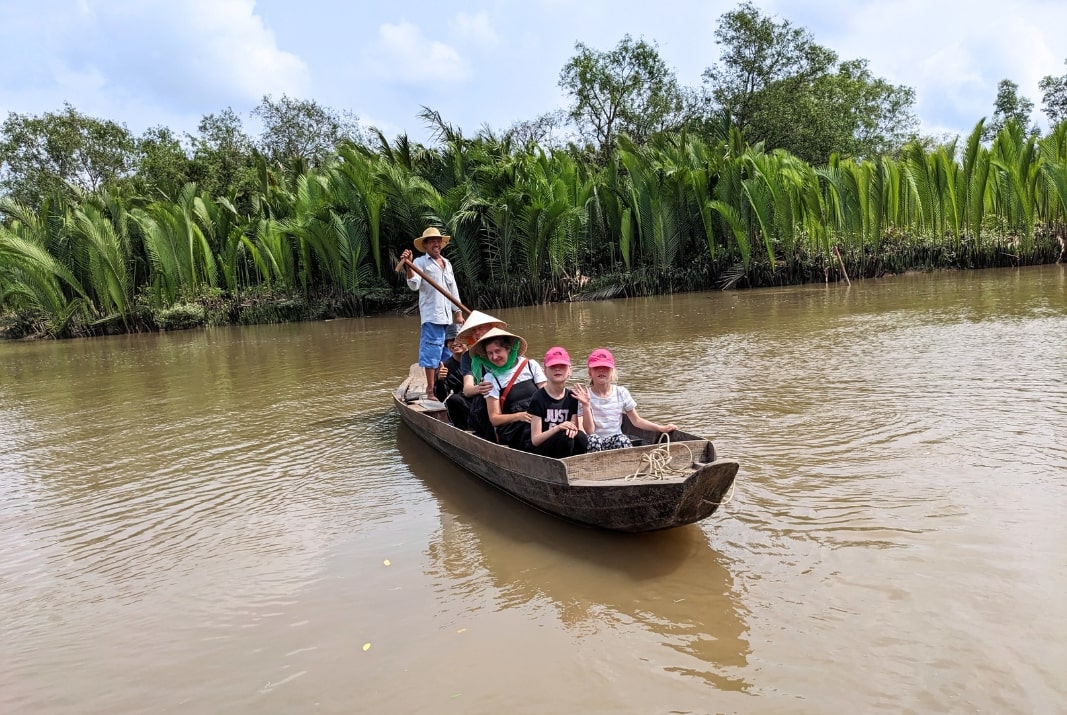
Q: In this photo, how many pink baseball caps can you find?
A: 2